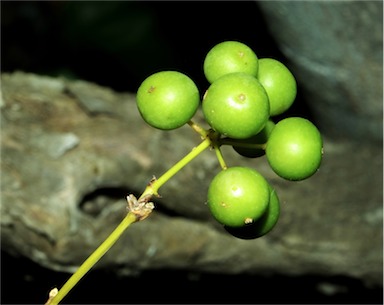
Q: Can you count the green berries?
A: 8